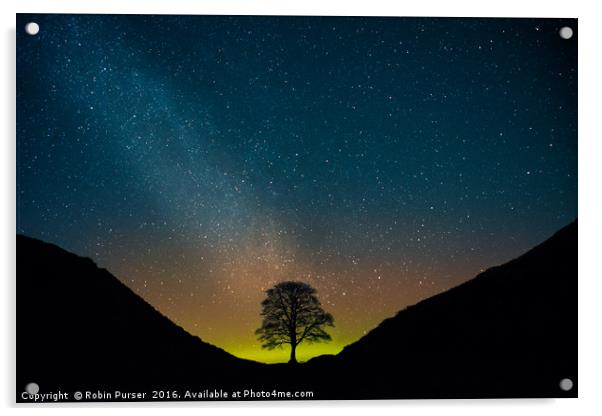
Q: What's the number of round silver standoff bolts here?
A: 4